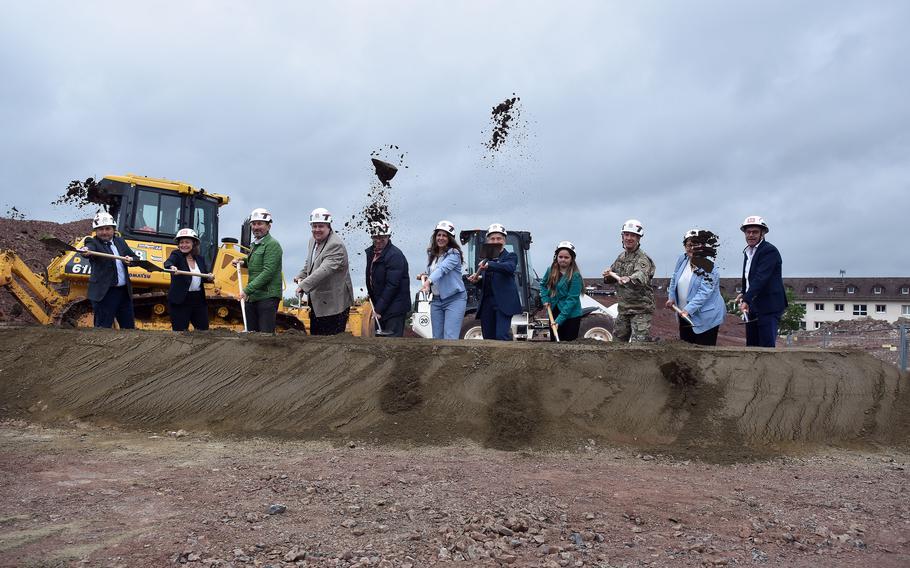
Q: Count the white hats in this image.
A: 11